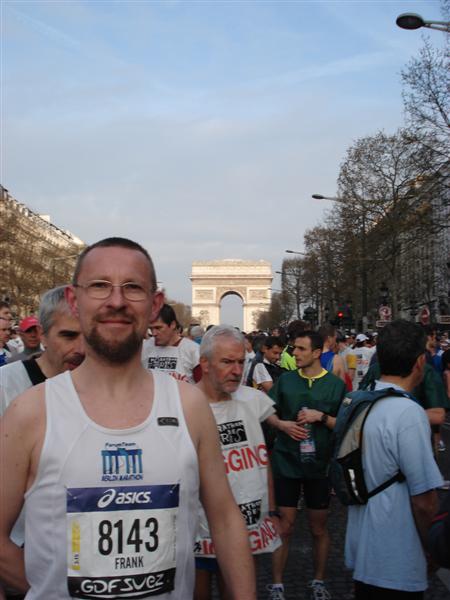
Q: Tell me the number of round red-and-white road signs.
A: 2